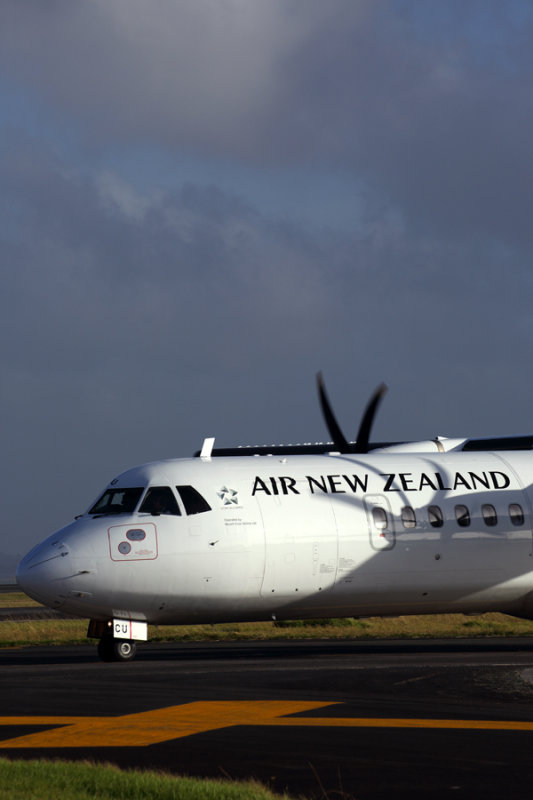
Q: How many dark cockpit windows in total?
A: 3